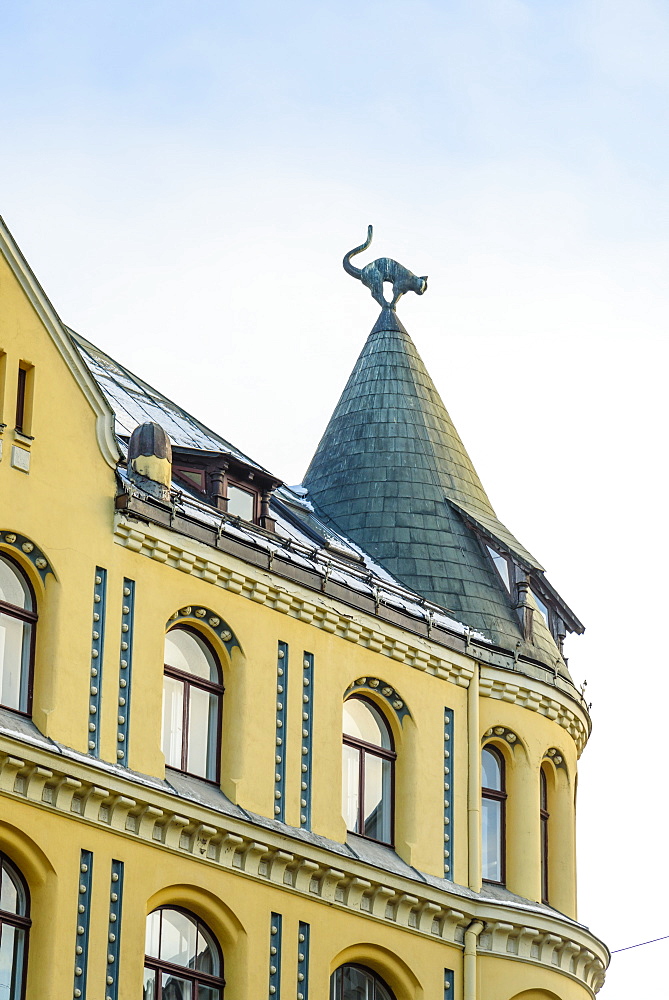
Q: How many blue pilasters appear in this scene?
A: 10